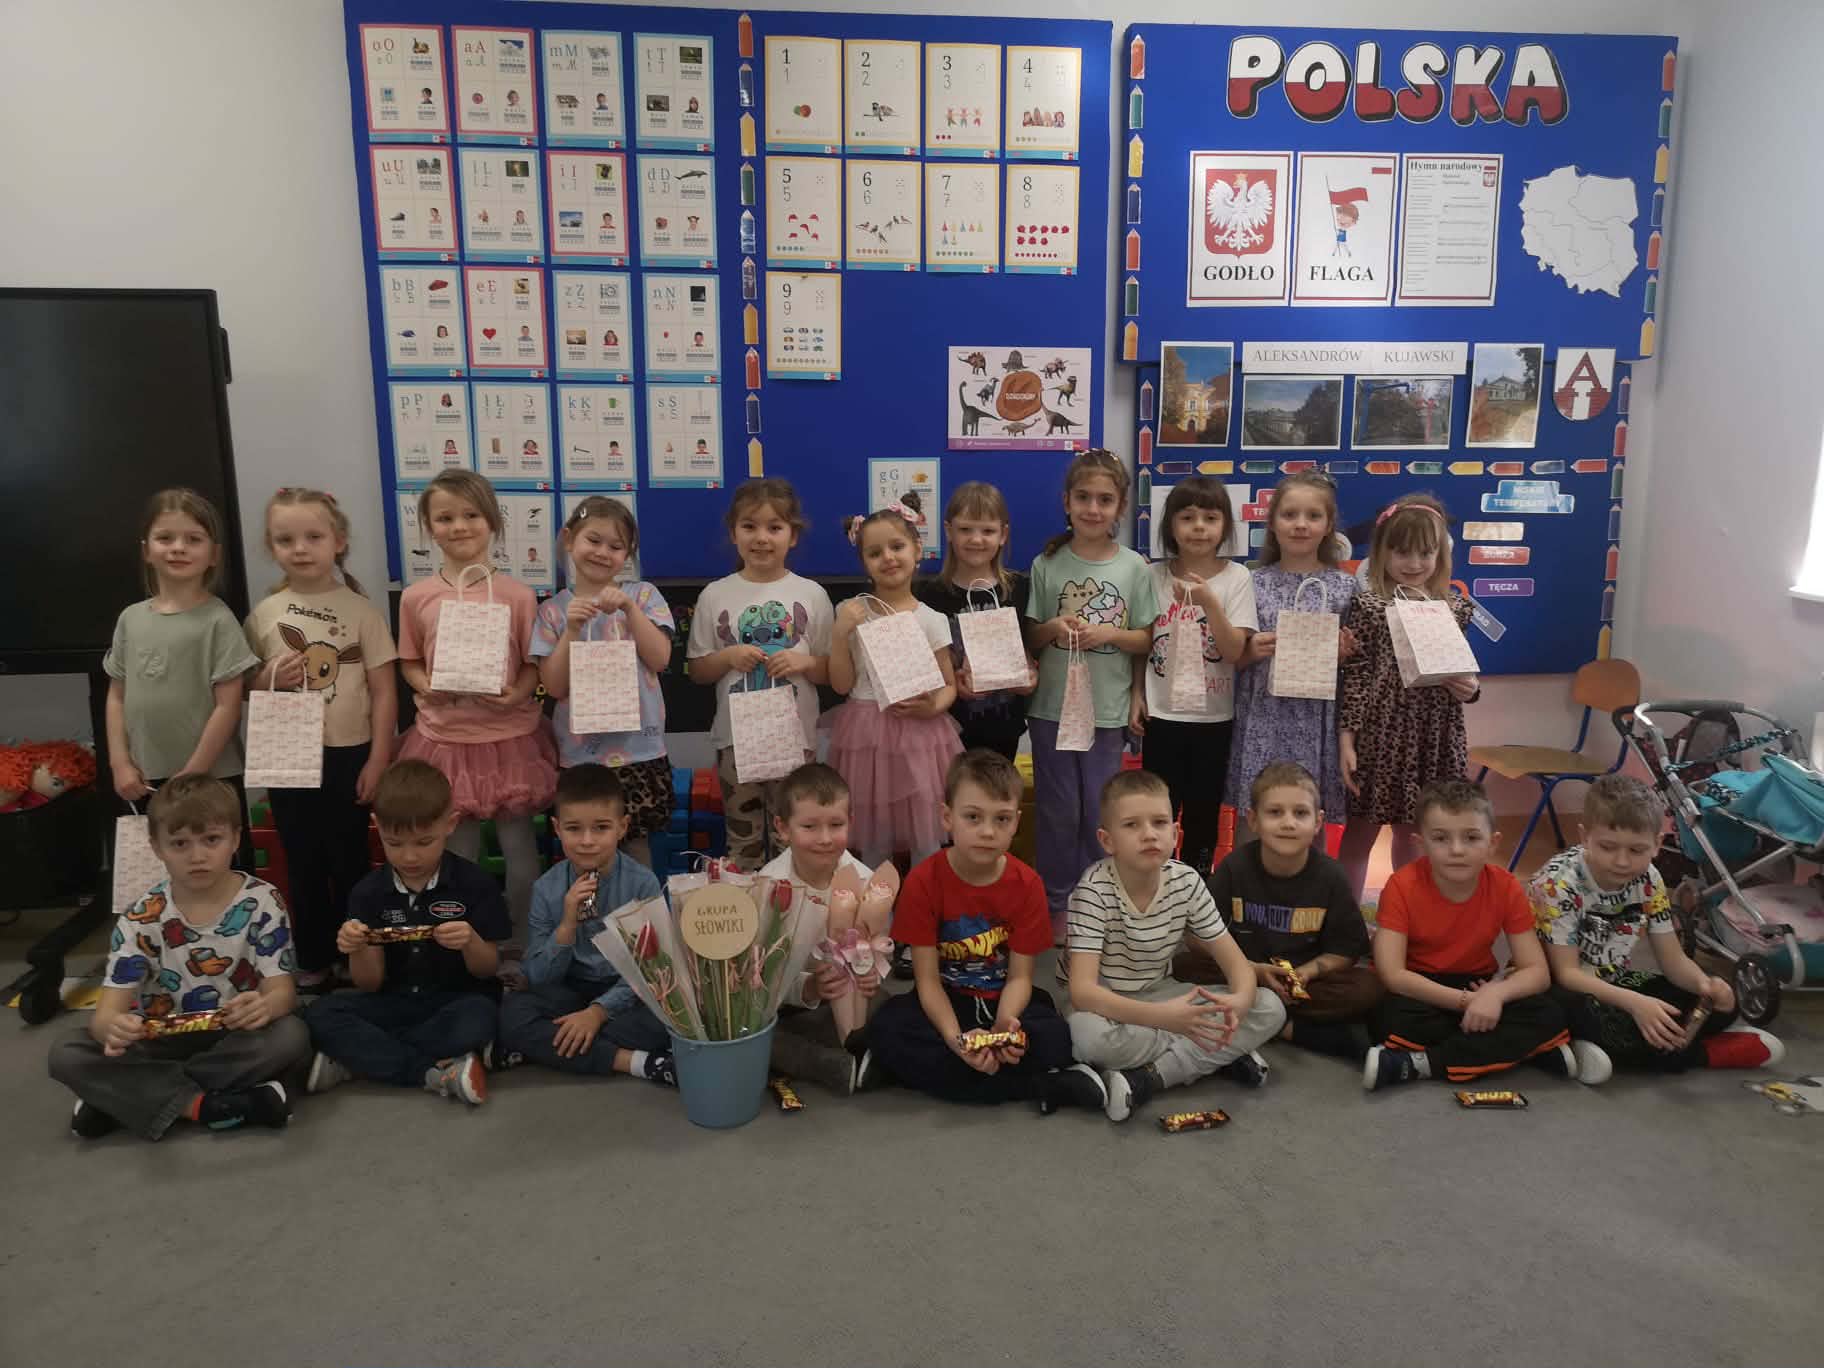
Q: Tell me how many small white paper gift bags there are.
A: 11